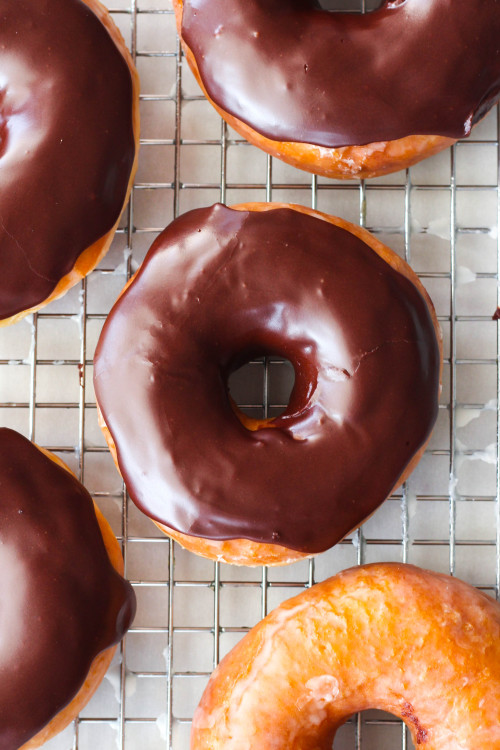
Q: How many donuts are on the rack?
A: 5